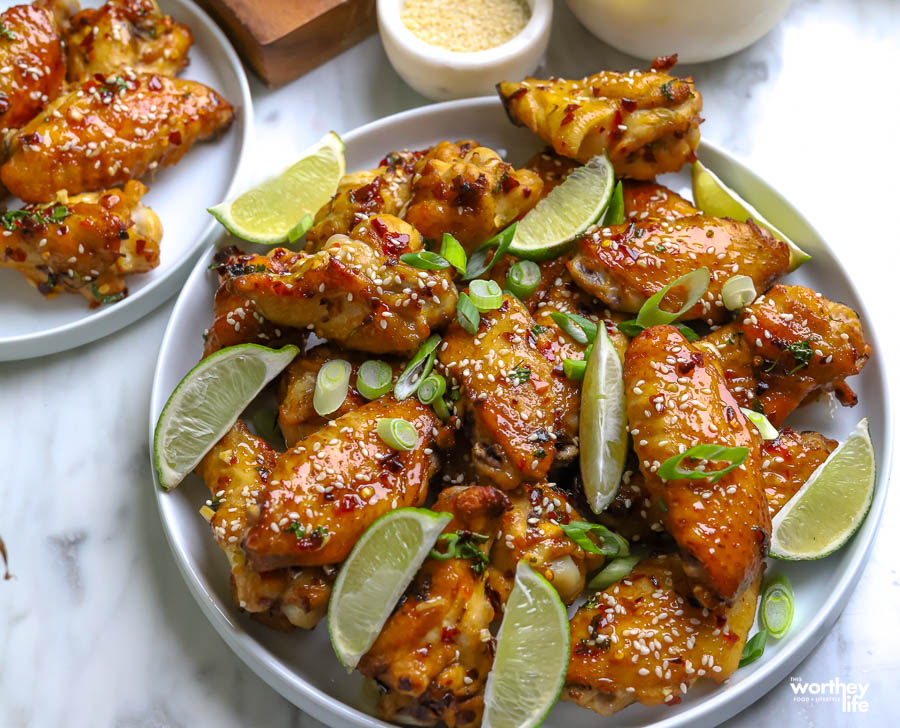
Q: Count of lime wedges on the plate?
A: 8